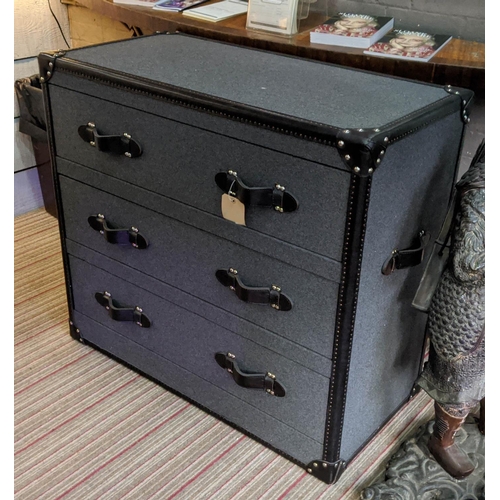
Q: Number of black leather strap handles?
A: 7